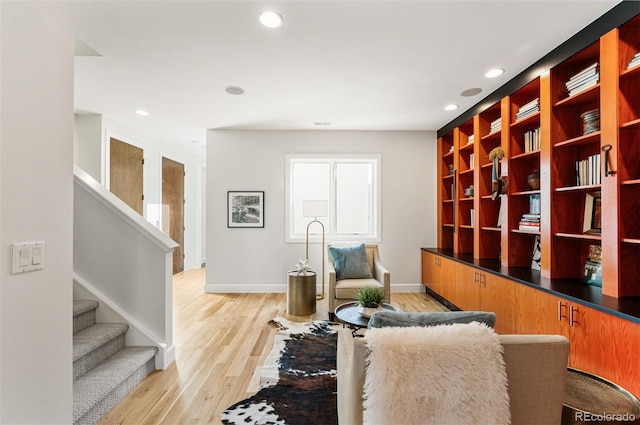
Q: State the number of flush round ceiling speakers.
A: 2